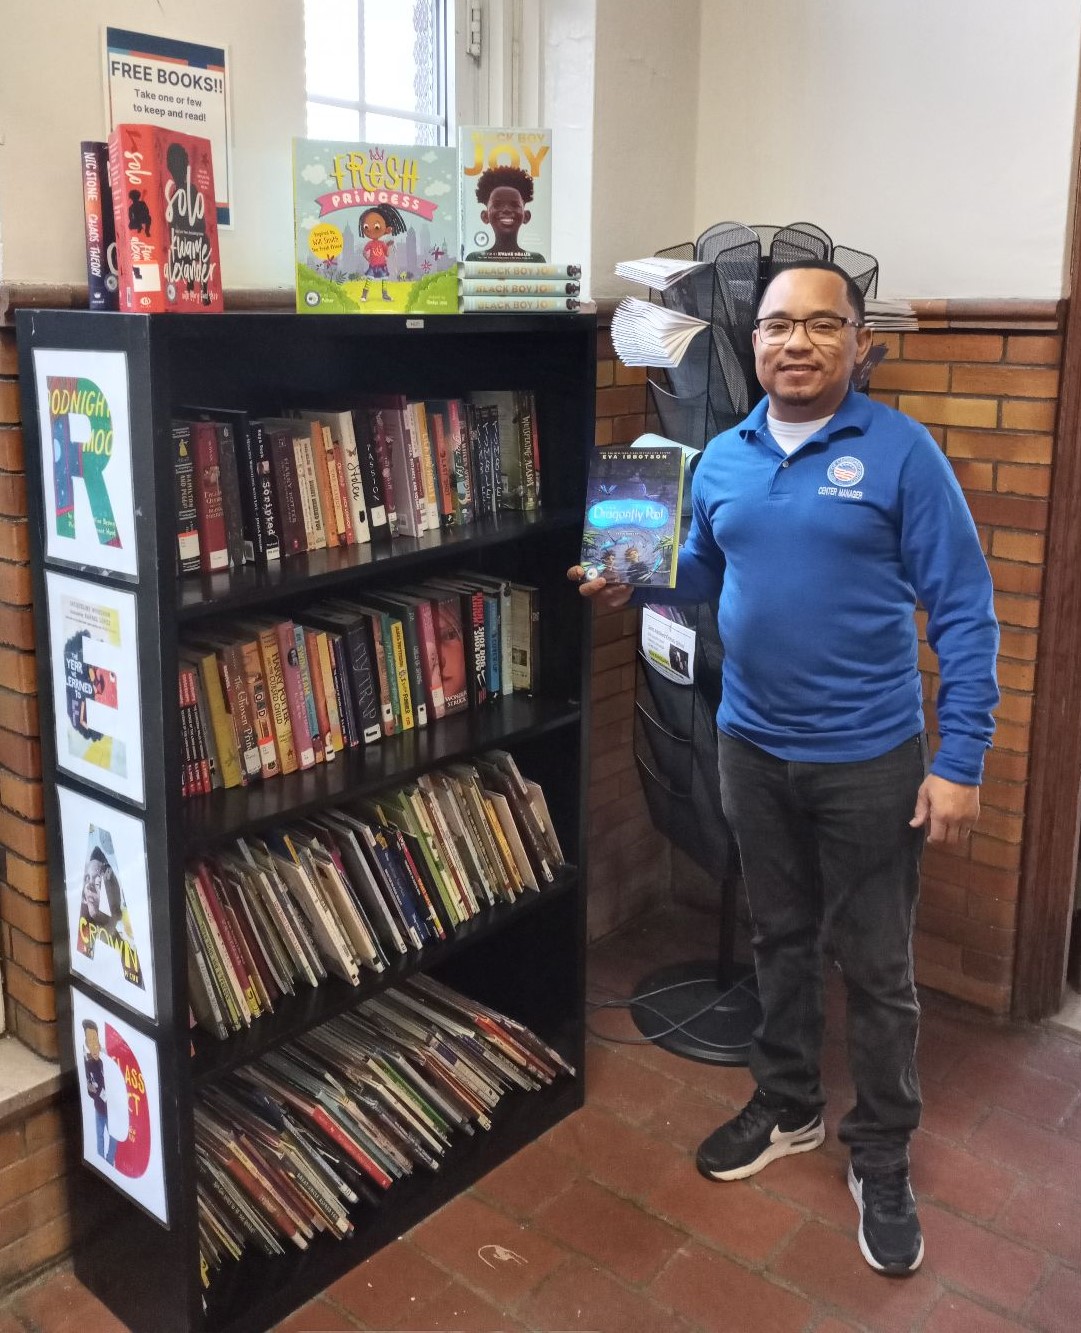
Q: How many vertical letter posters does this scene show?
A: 4